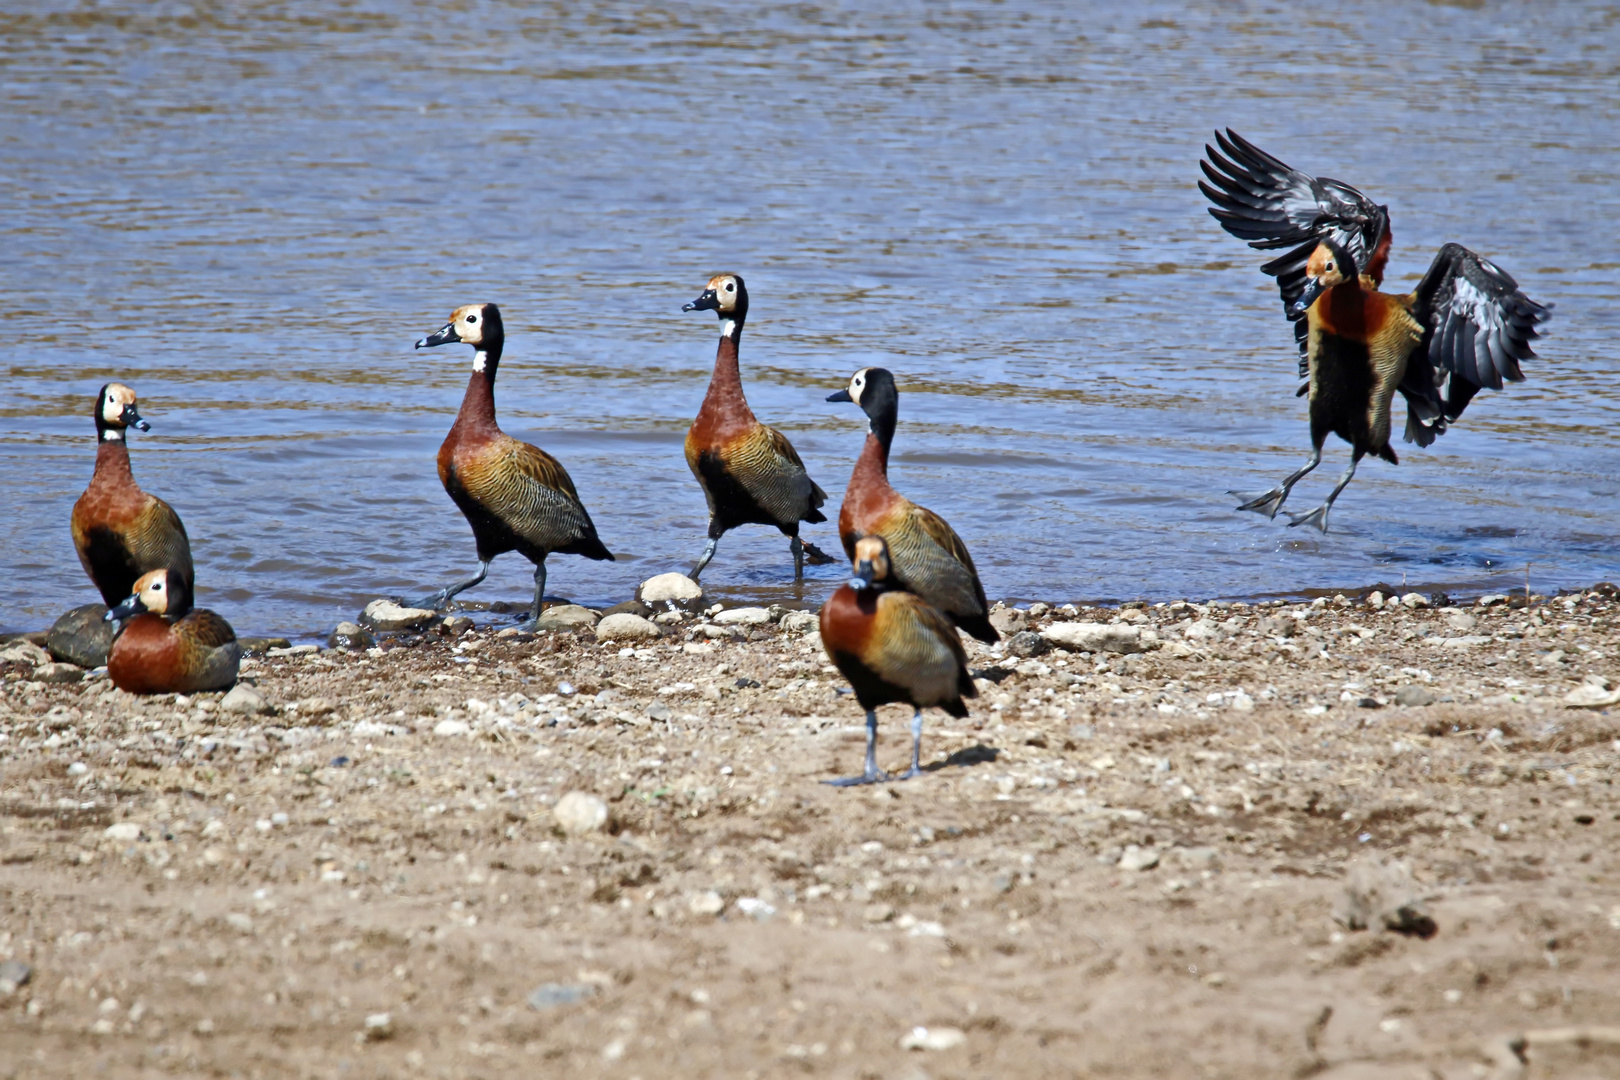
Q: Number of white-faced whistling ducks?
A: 7